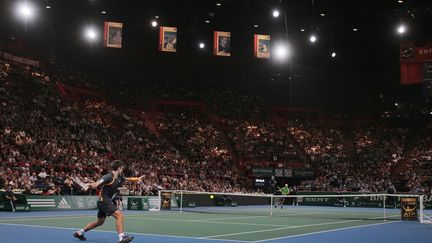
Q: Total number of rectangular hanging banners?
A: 4